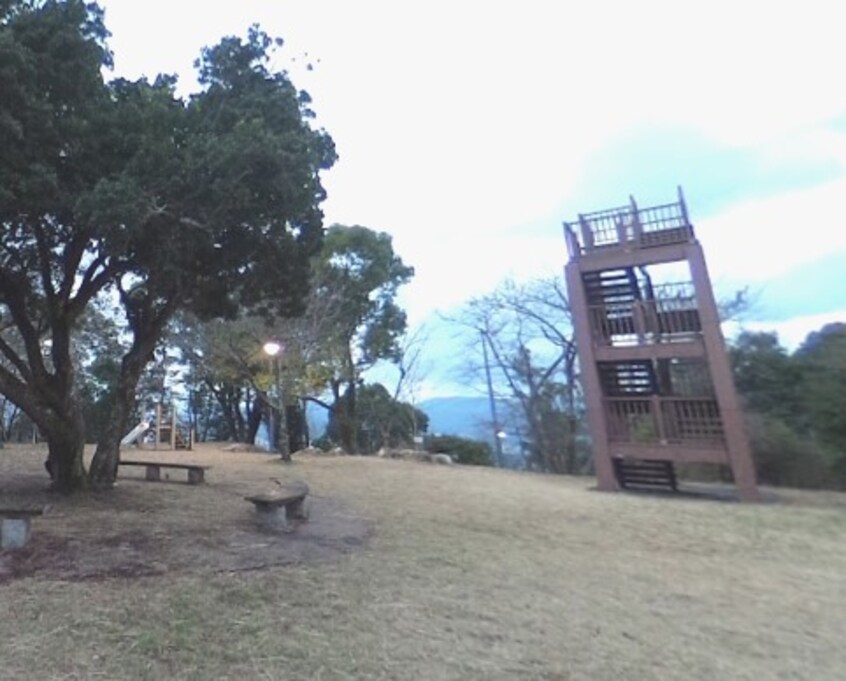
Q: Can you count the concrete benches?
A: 3